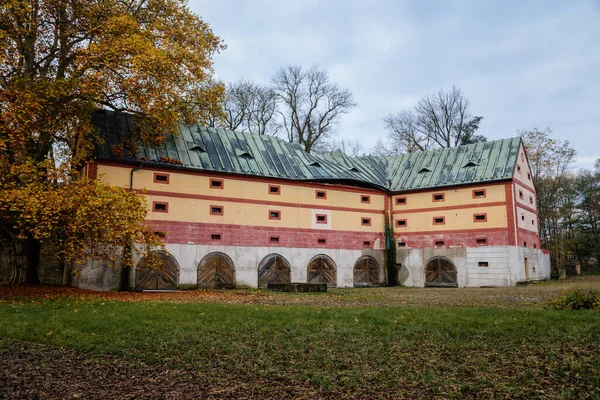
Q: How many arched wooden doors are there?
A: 6